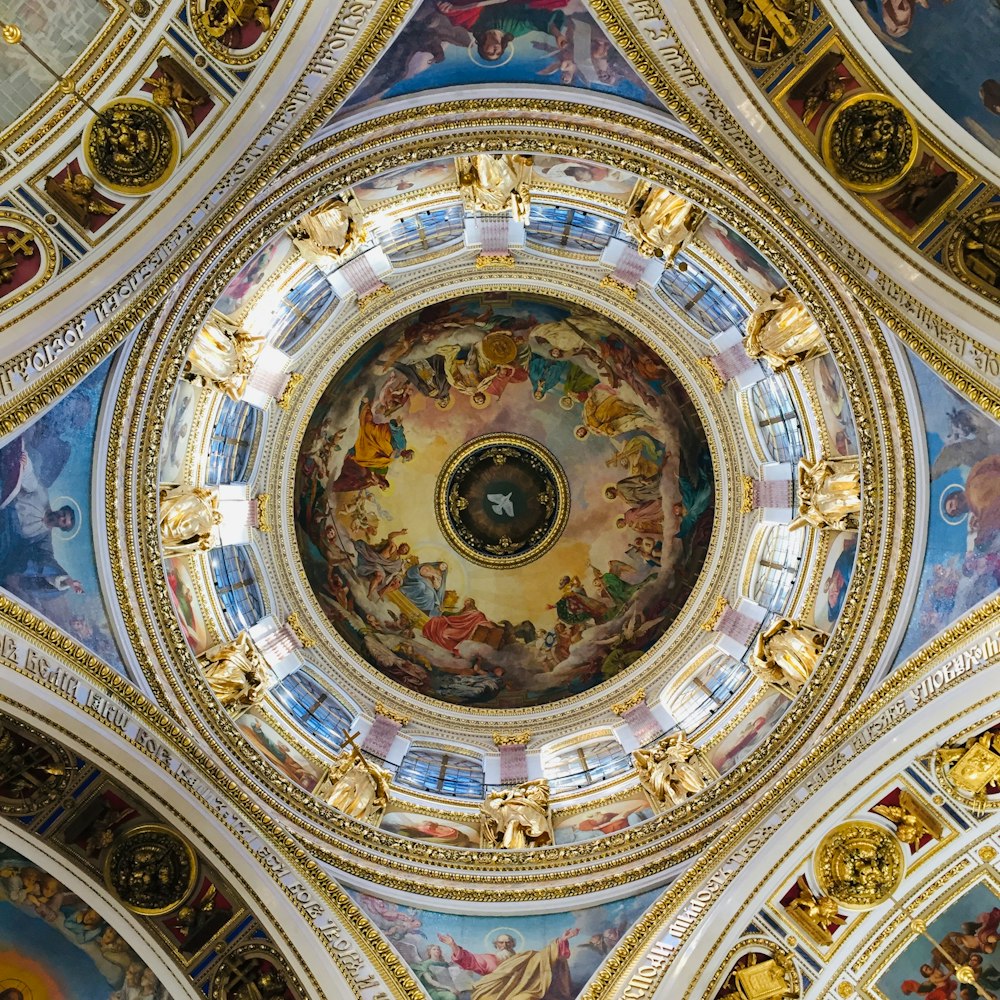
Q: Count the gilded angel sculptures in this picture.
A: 12